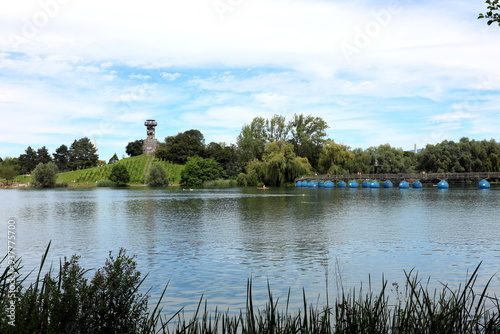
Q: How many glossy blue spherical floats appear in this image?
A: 14